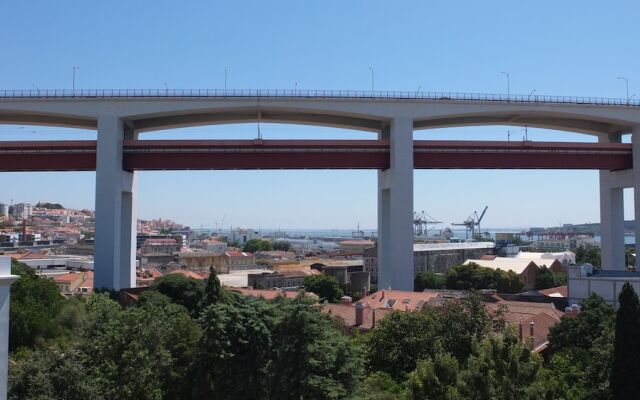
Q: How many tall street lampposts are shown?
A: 5